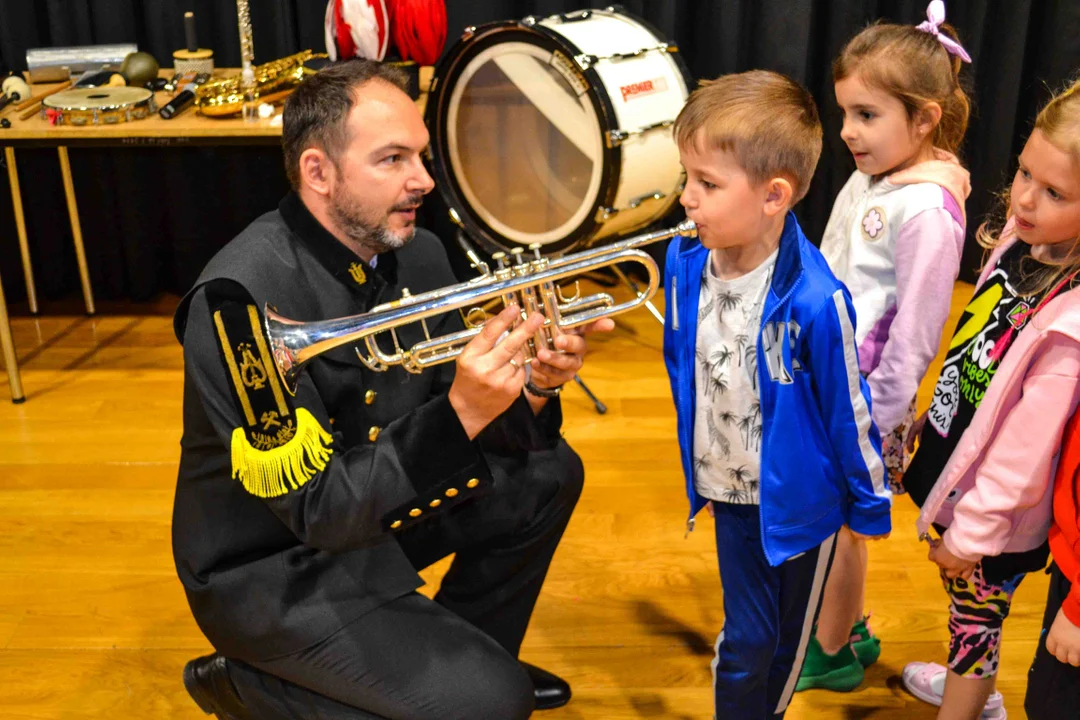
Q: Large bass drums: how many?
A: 1